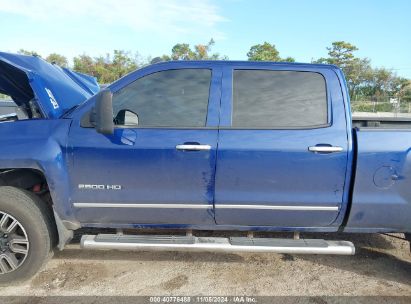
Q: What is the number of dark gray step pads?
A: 2